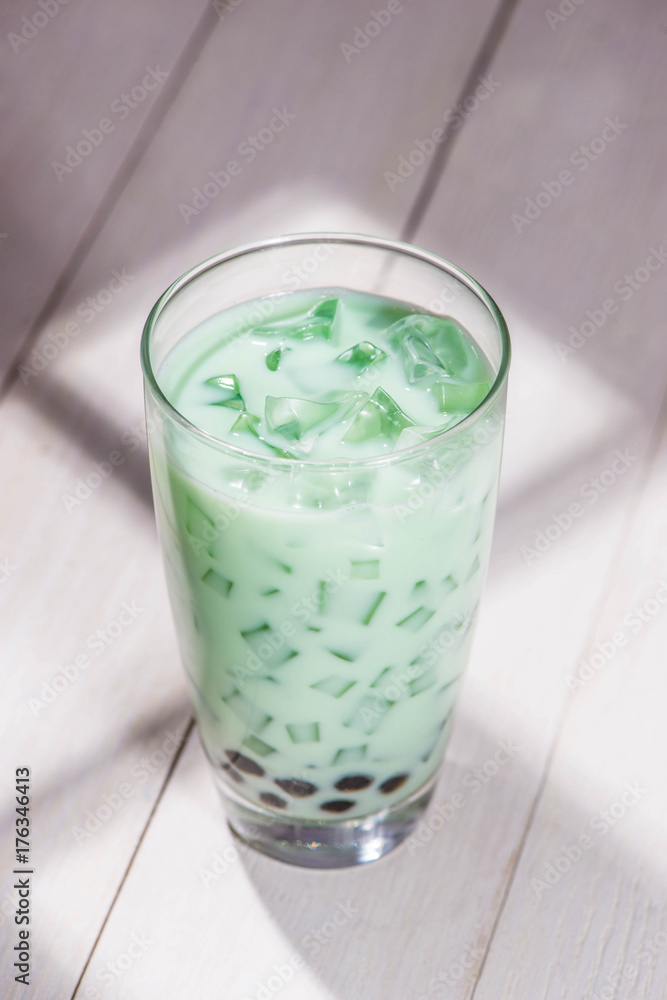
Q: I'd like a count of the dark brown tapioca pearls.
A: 7